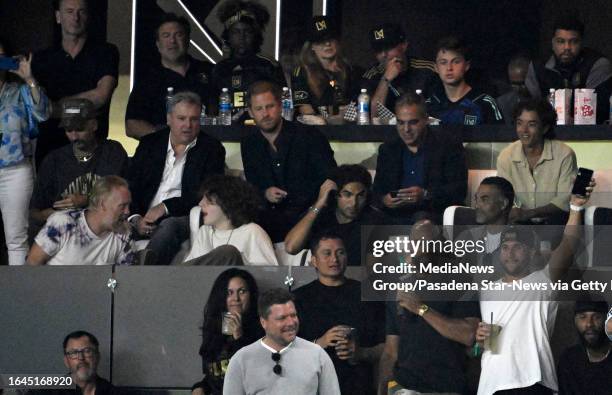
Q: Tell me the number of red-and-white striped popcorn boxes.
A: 2